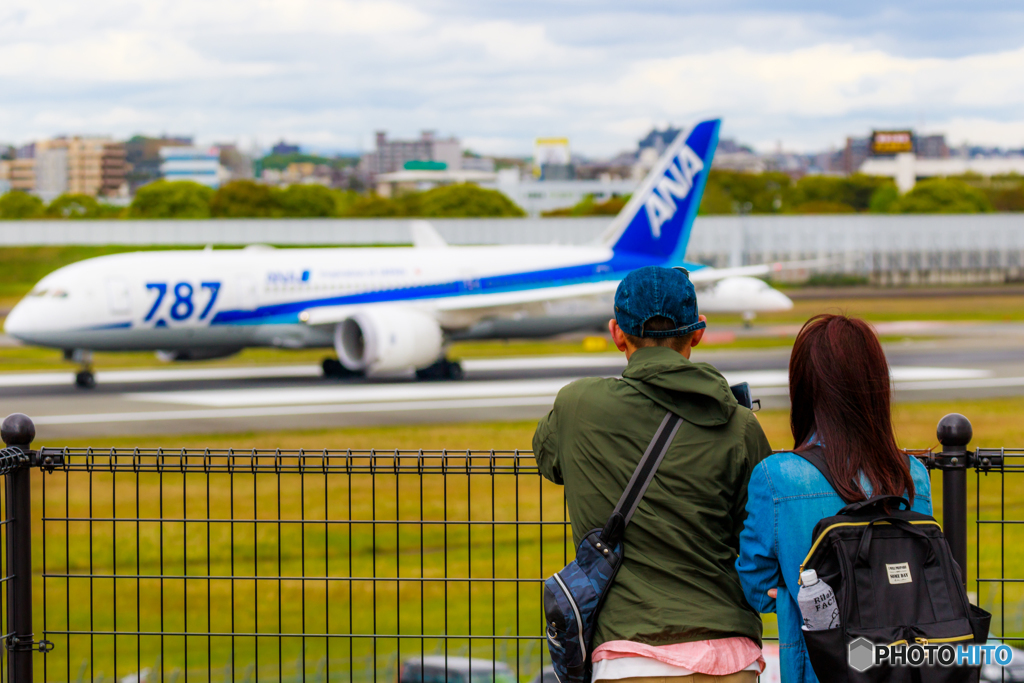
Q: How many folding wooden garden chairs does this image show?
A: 0